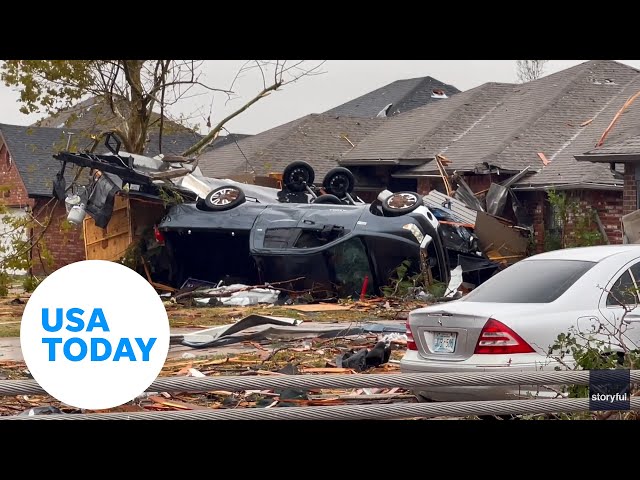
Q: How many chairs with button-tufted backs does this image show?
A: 0